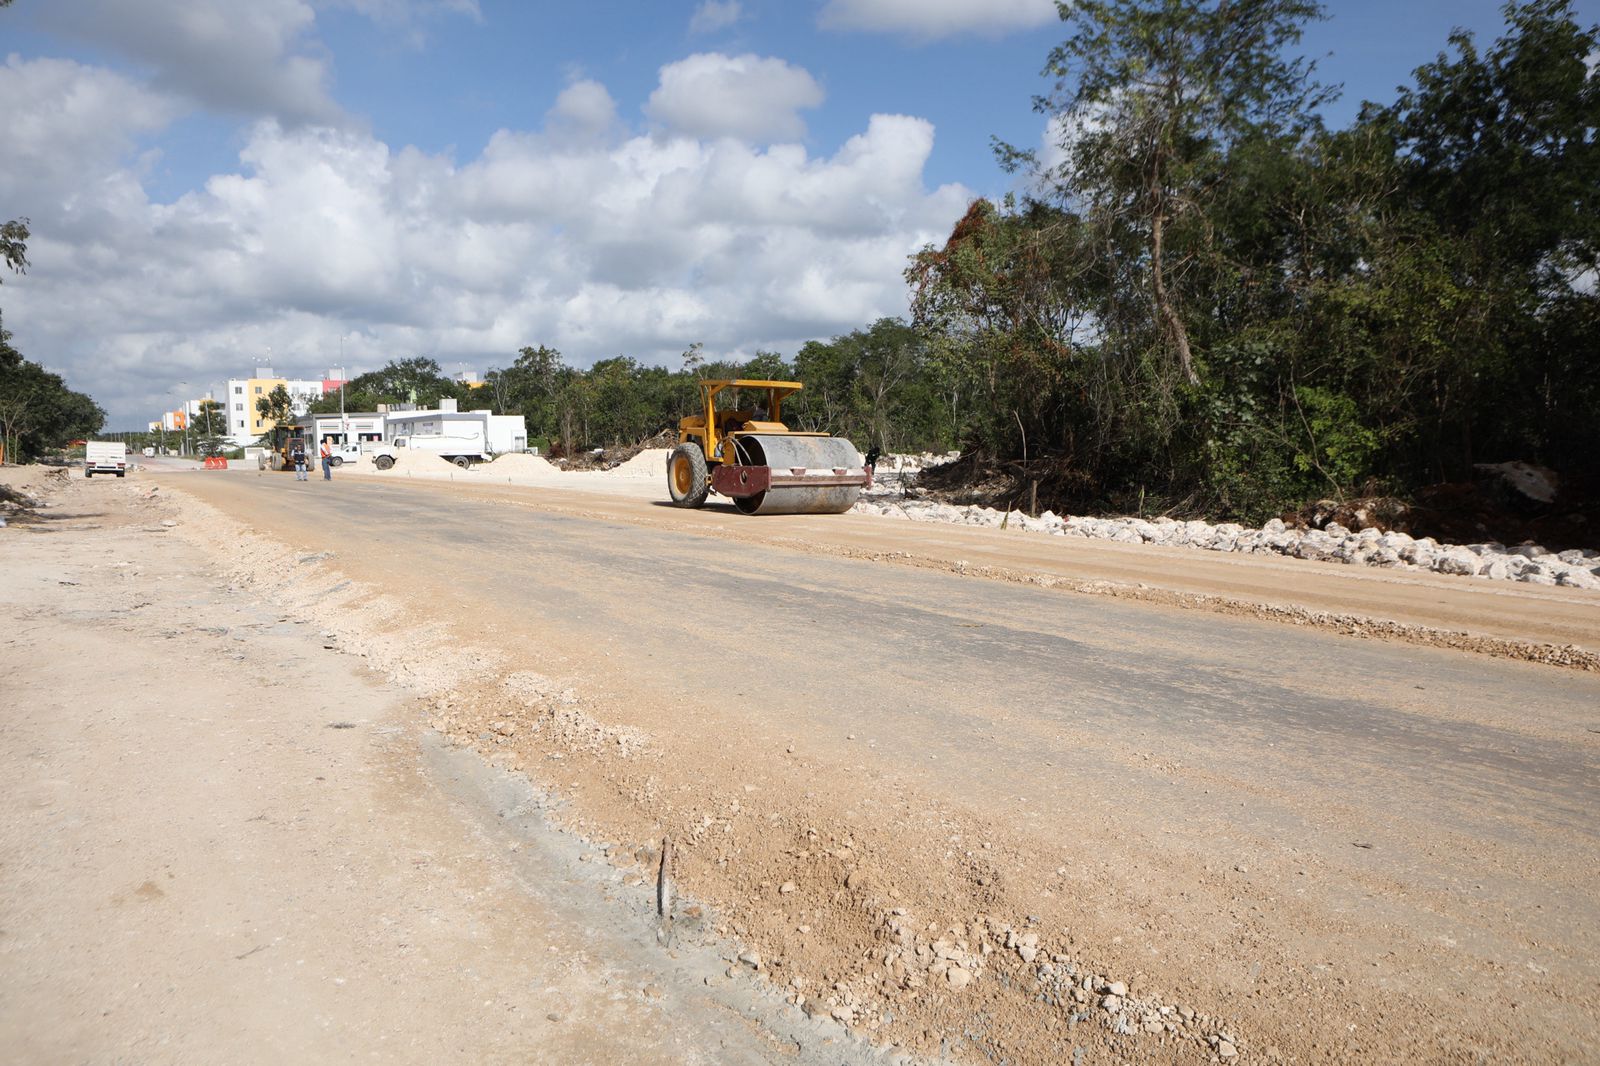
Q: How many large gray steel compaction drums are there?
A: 1